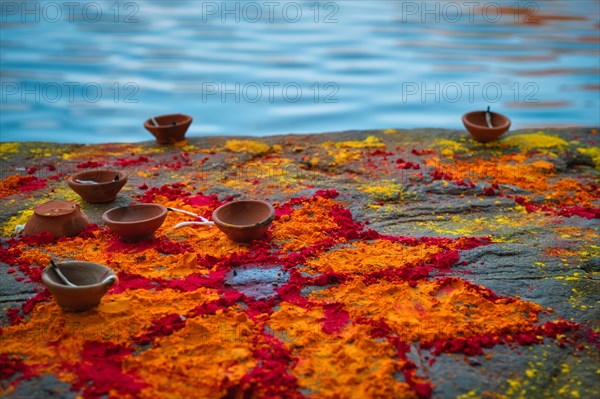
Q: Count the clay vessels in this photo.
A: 7